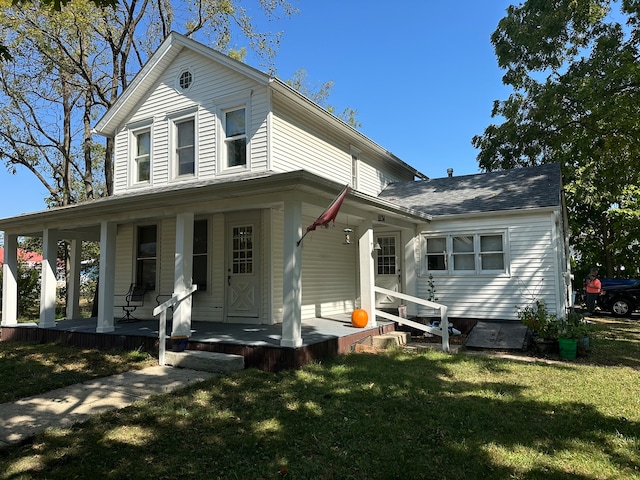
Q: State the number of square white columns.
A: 7